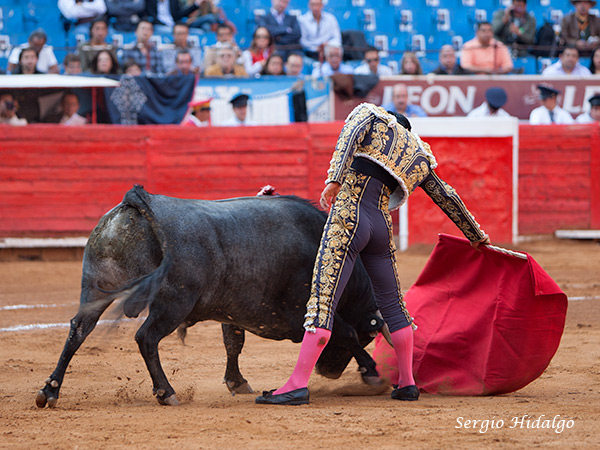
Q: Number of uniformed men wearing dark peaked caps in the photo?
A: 4